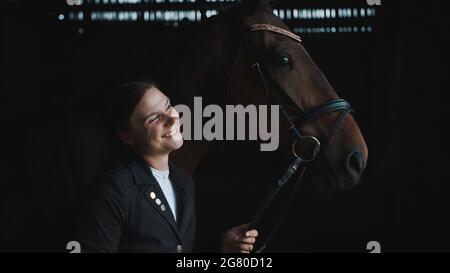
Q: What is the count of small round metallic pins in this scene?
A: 3